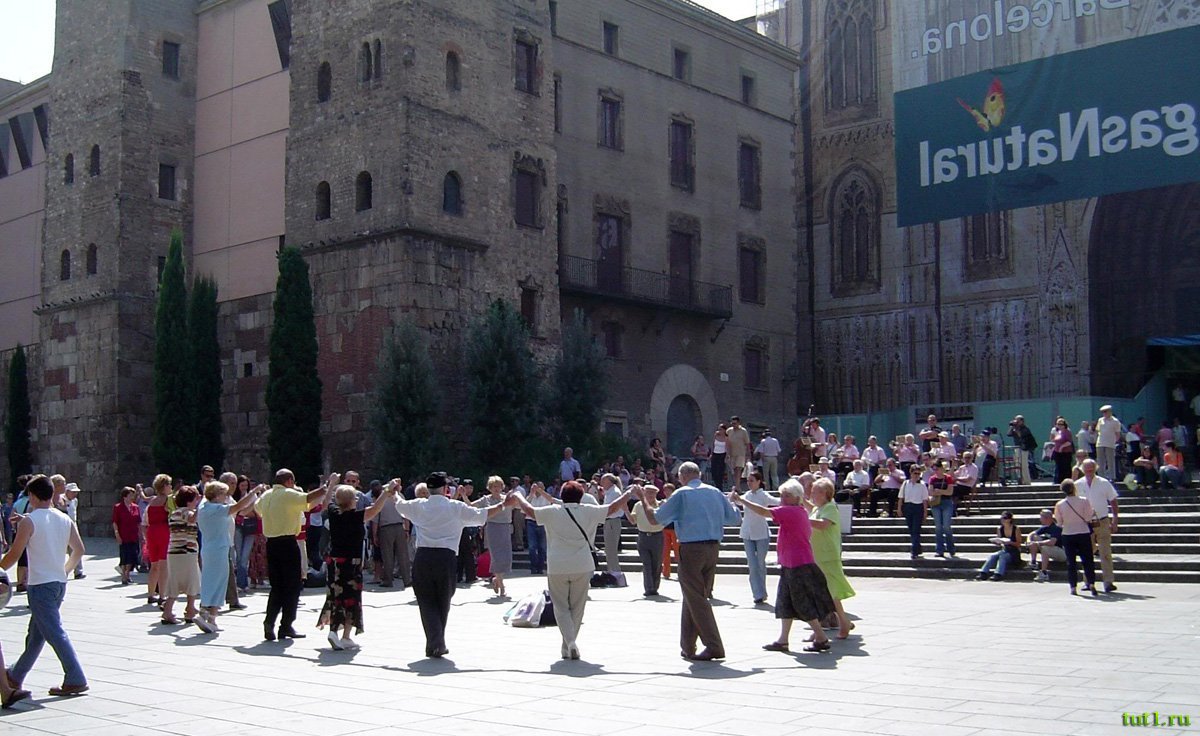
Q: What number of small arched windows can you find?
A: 11